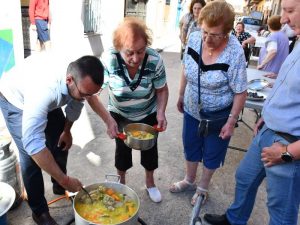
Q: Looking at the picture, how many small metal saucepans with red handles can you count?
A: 1